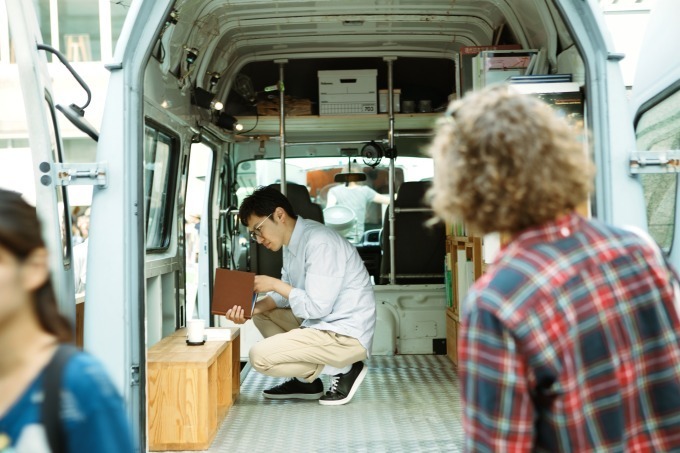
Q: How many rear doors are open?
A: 2